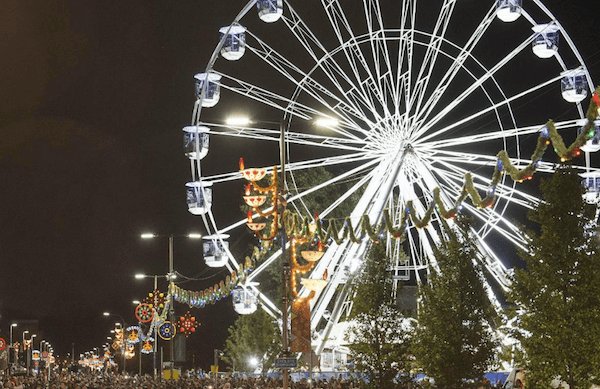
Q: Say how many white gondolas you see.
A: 12